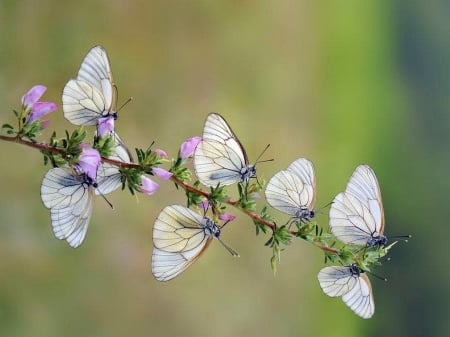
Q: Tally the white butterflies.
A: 8